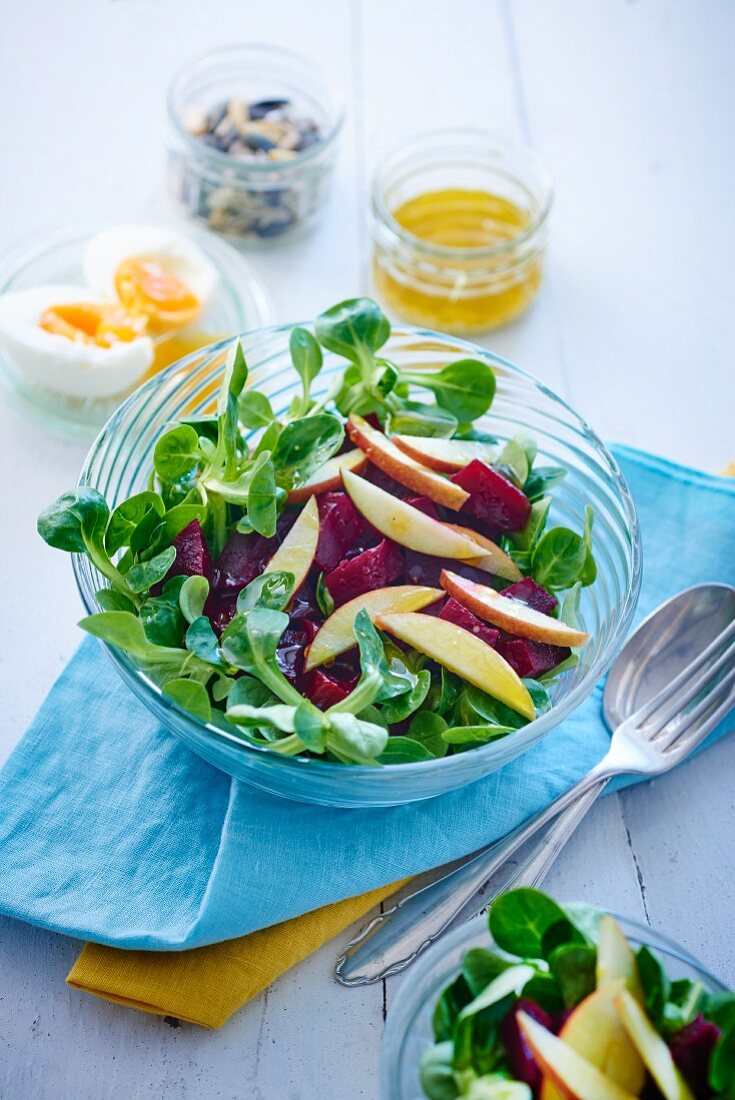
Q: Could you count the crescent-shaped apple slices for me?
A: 13